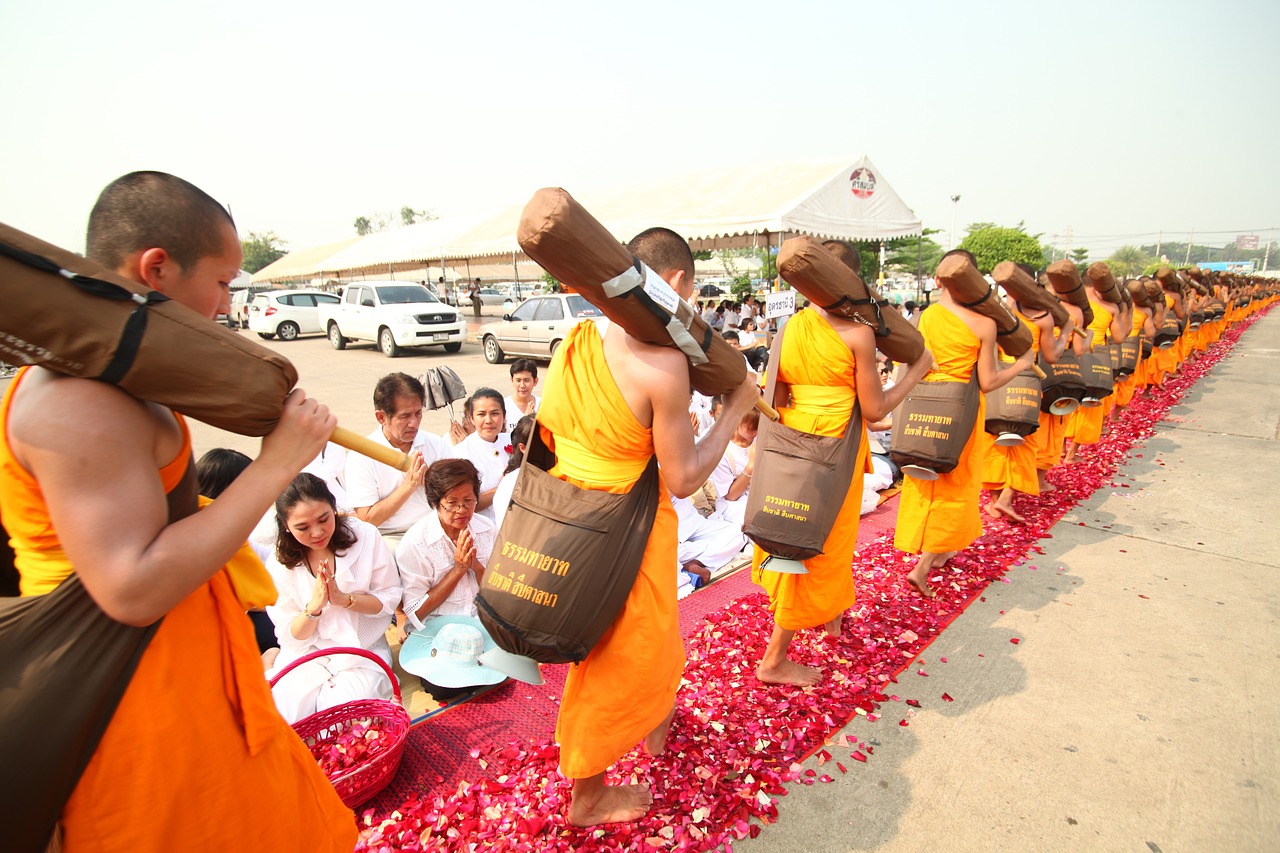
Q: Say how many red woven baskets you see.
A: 1